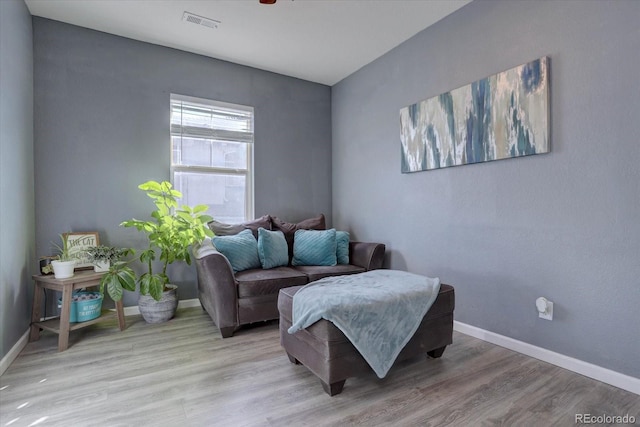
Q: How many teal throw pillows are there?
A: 4